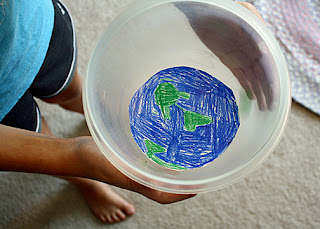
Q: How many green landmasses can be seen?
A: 3